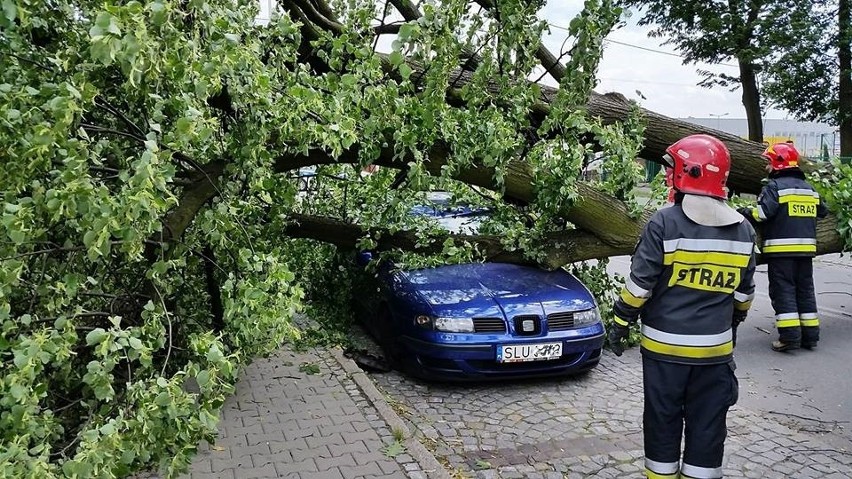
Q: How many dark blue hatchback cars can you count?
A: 1